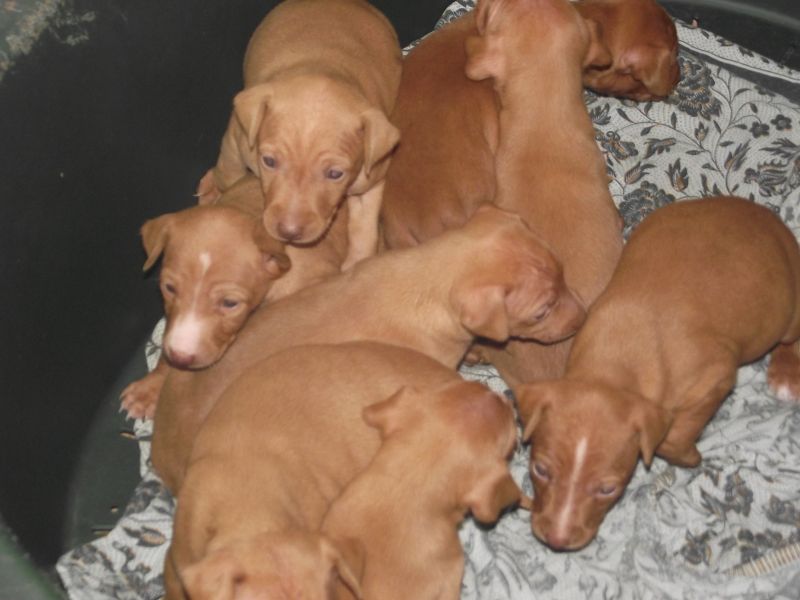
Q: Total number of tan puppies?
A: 8